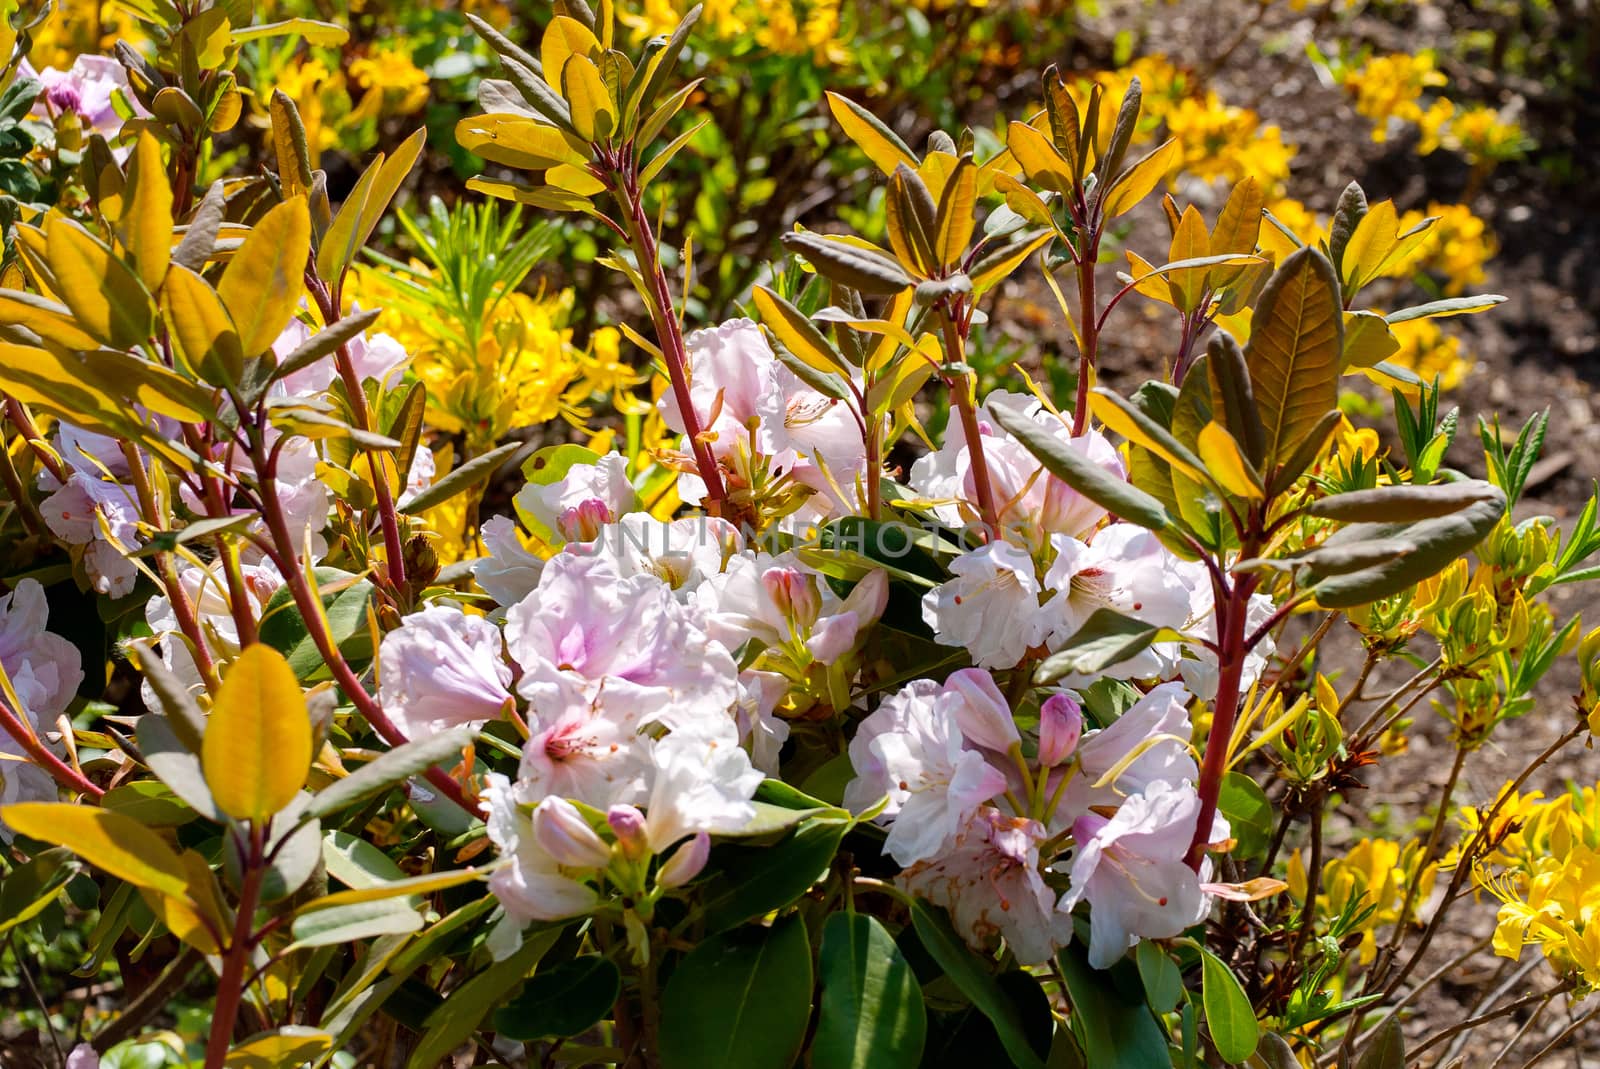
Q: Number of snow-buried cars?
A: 0